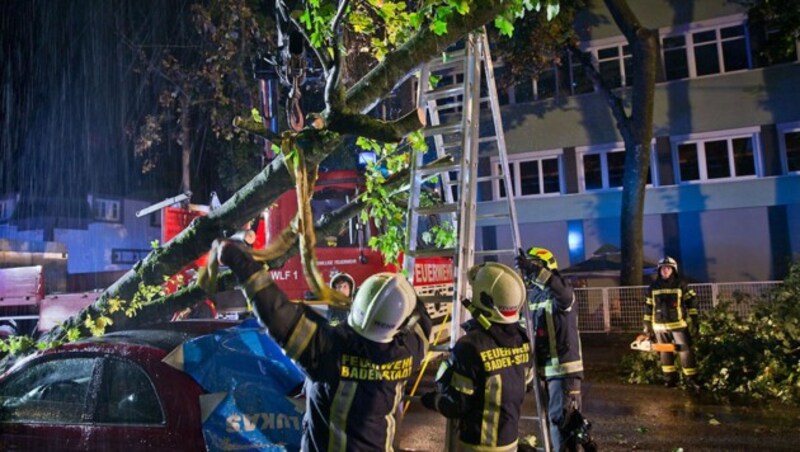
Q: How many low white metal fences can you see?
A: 1